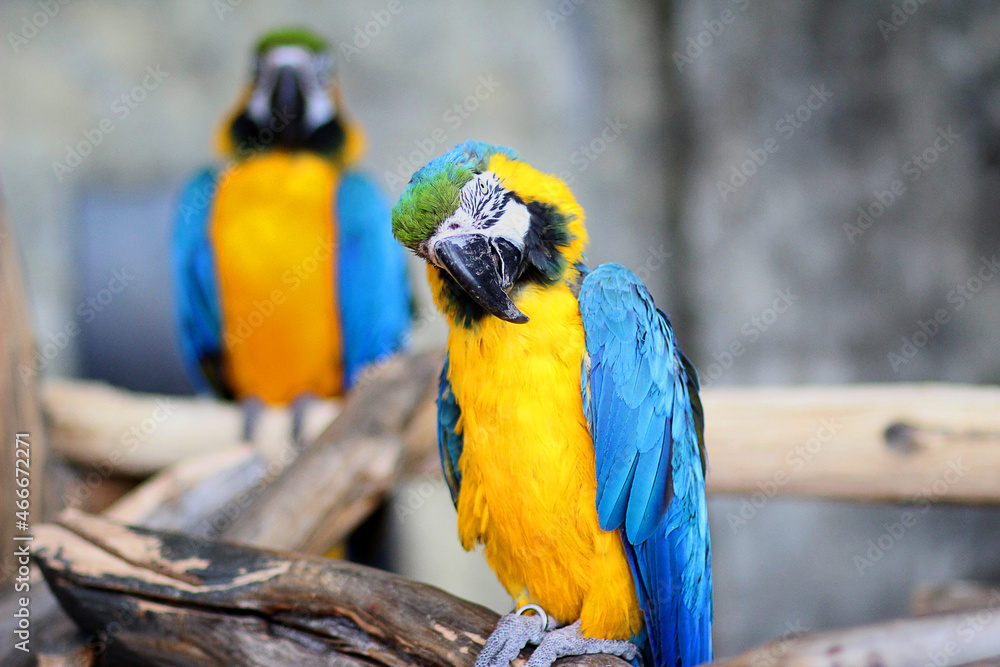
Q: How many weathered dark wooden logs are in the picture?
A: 1